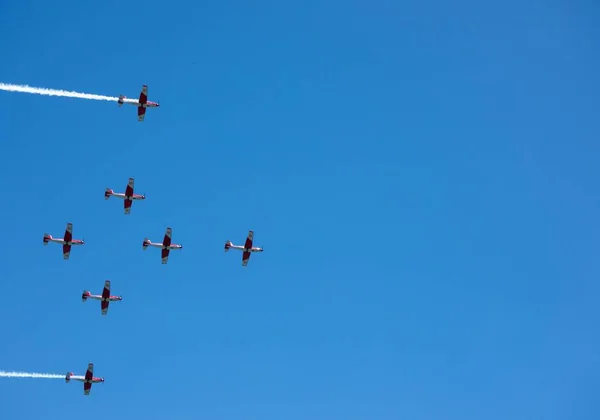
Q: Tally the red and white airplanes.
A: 7